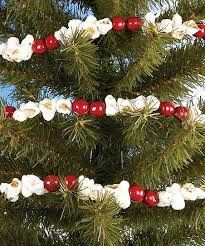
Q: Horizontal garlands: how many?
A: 3